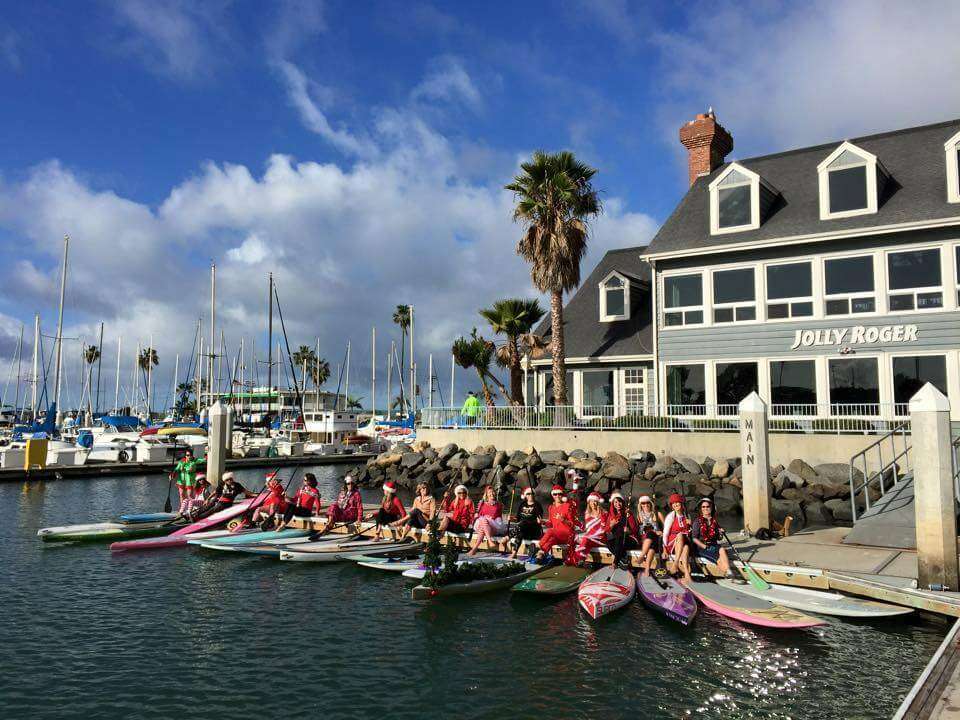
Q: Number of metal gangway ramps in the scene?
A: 1